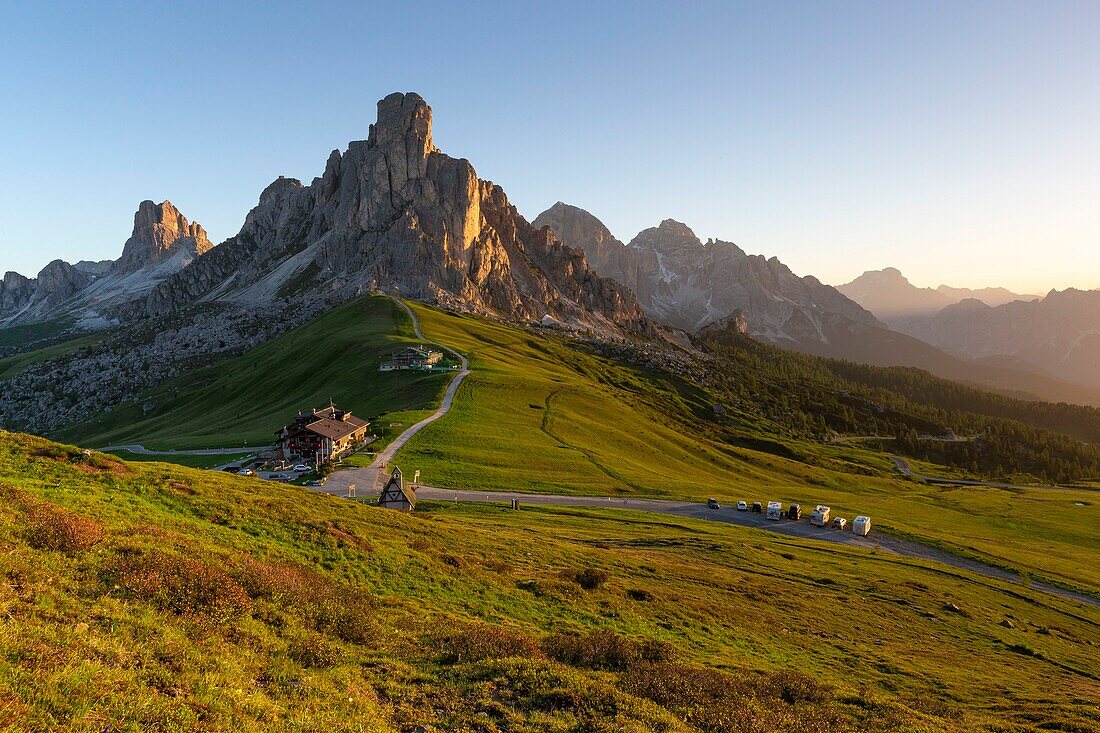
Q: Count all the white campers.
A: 3